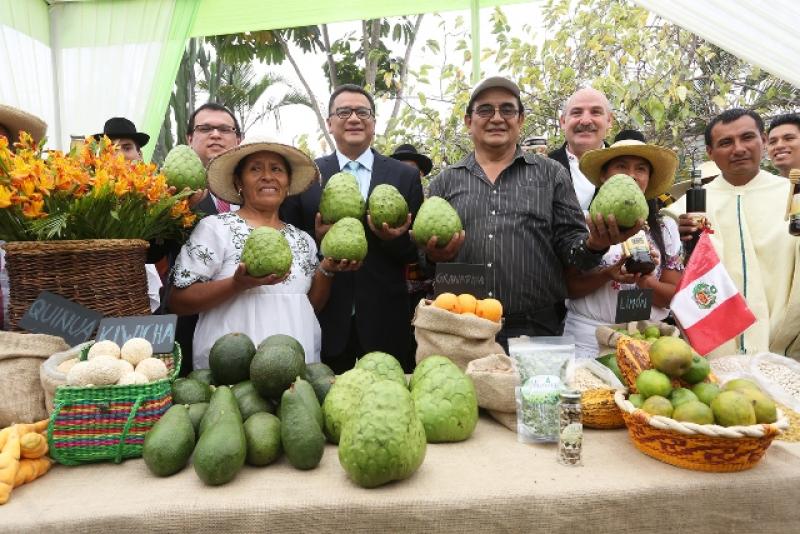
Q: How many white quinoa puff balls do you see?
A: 7